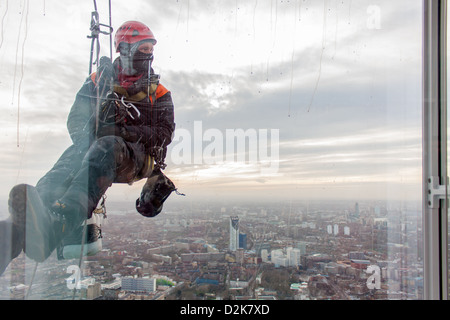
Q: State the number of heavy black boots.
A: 2